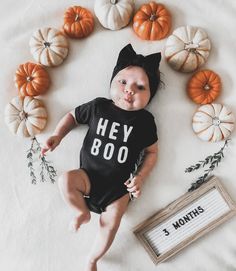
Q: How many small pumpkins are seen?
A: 9